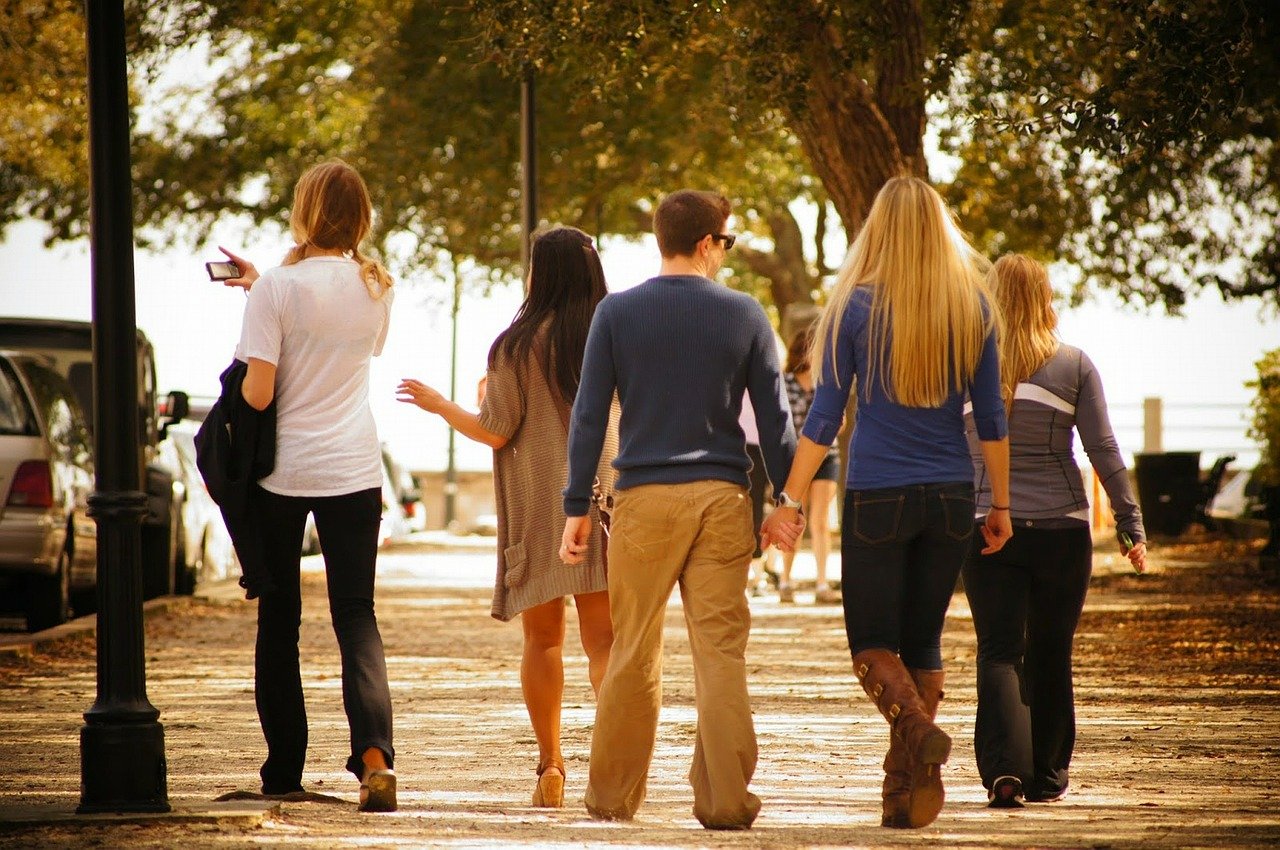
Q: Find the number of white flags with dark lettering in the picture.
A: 0